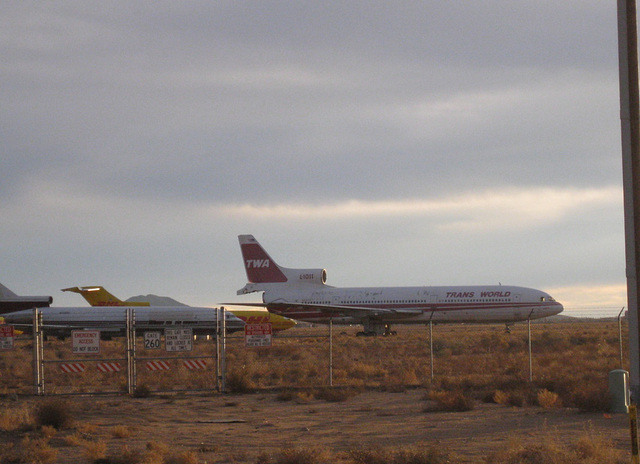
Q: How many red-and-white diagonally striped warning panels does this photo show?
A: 4